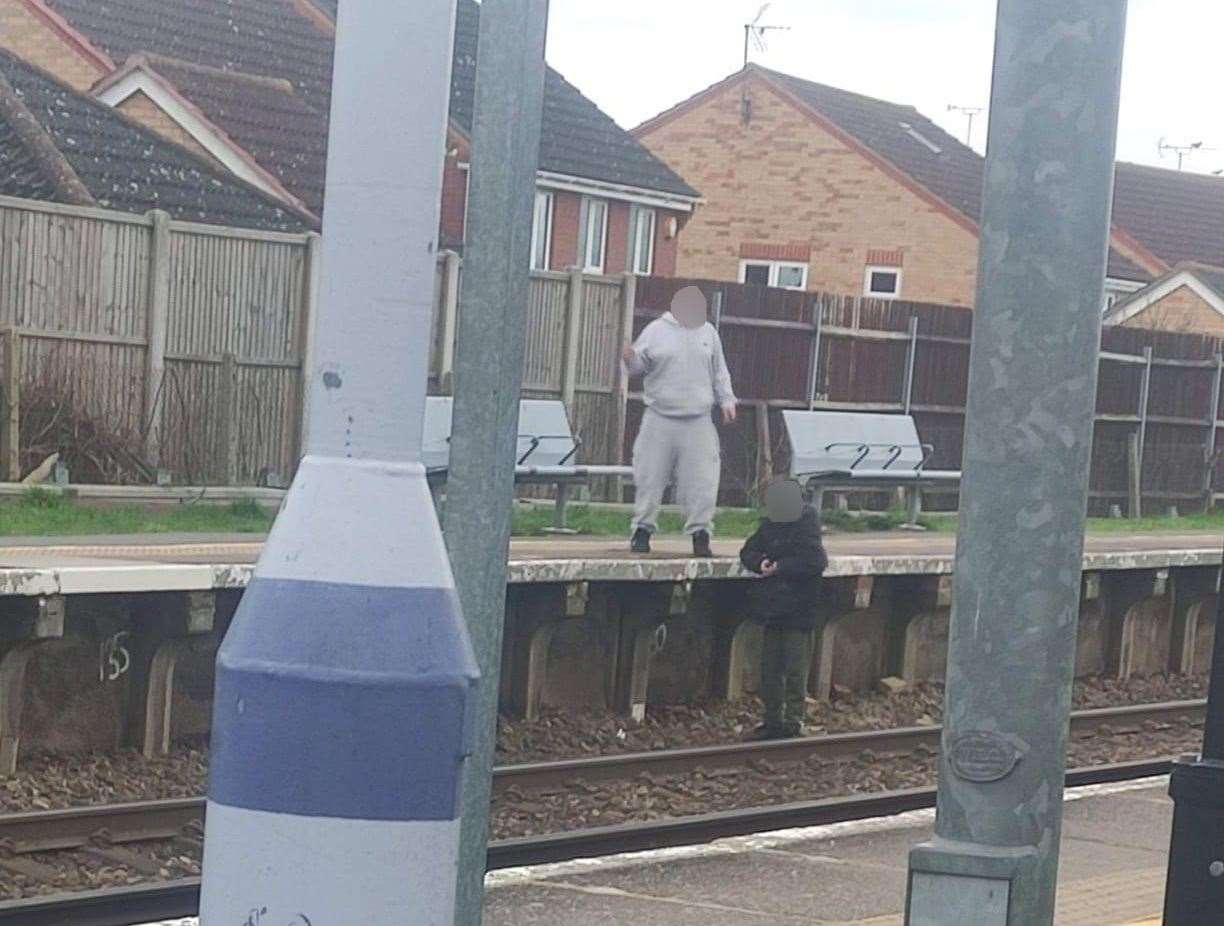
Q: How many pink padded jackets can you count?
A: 0